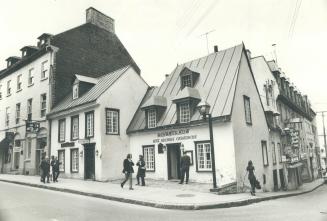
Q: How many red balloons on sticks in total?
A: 0